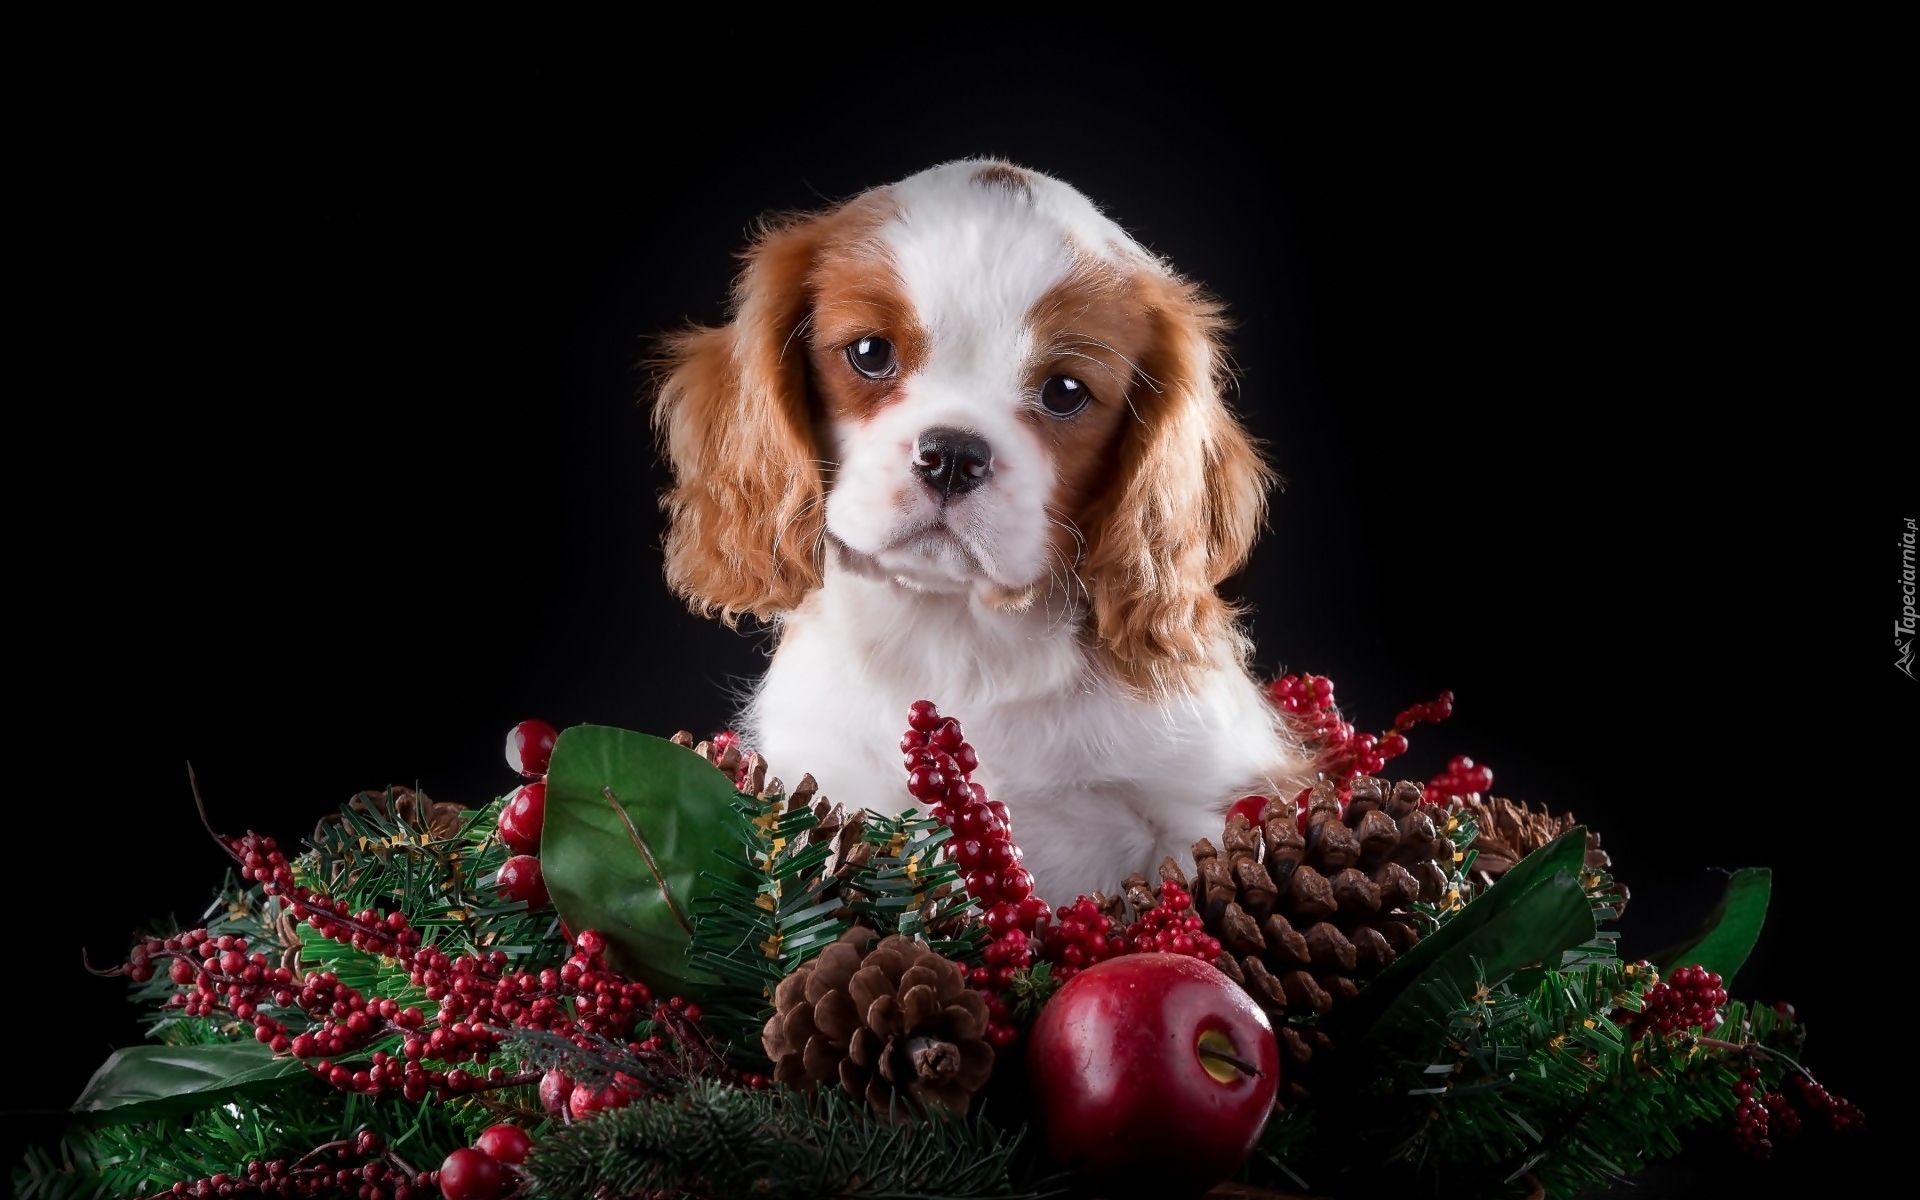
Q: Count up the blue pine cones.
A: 0